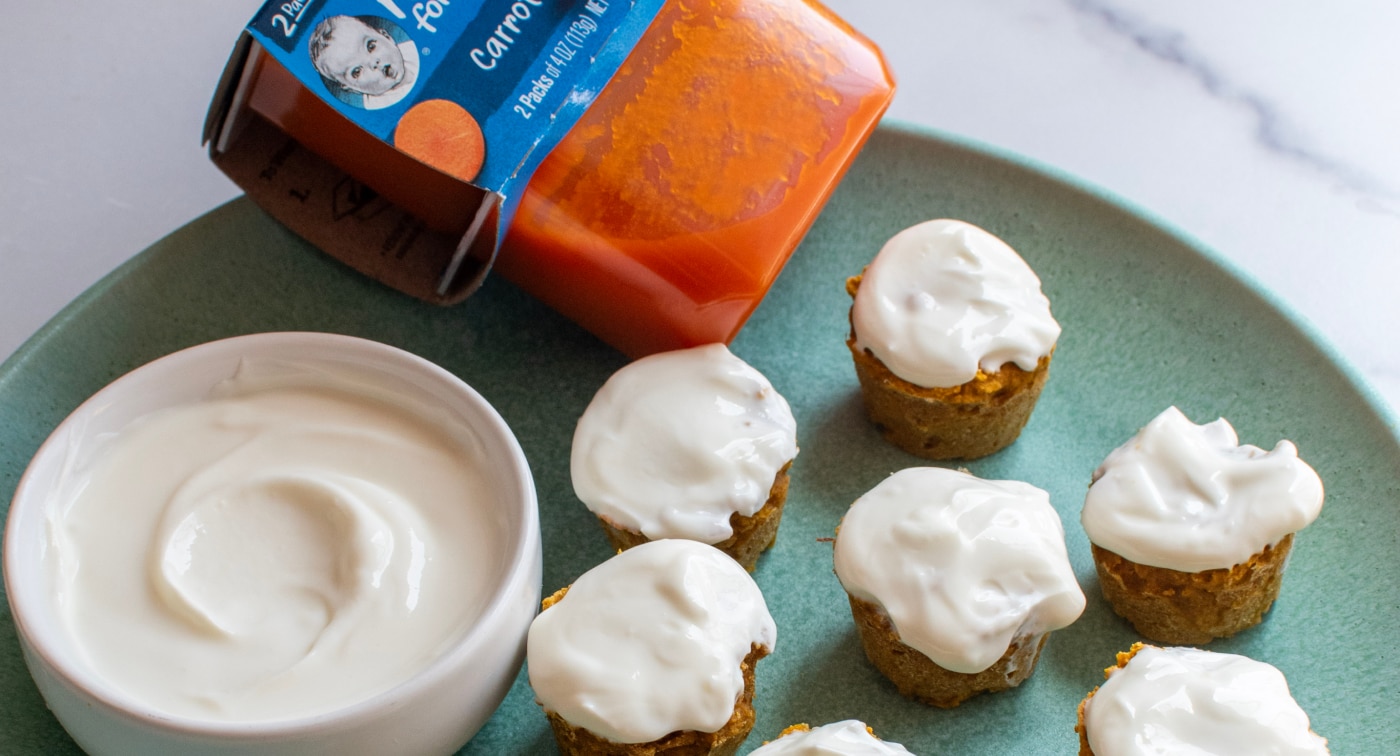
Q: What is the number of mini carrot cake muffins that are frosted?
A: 7